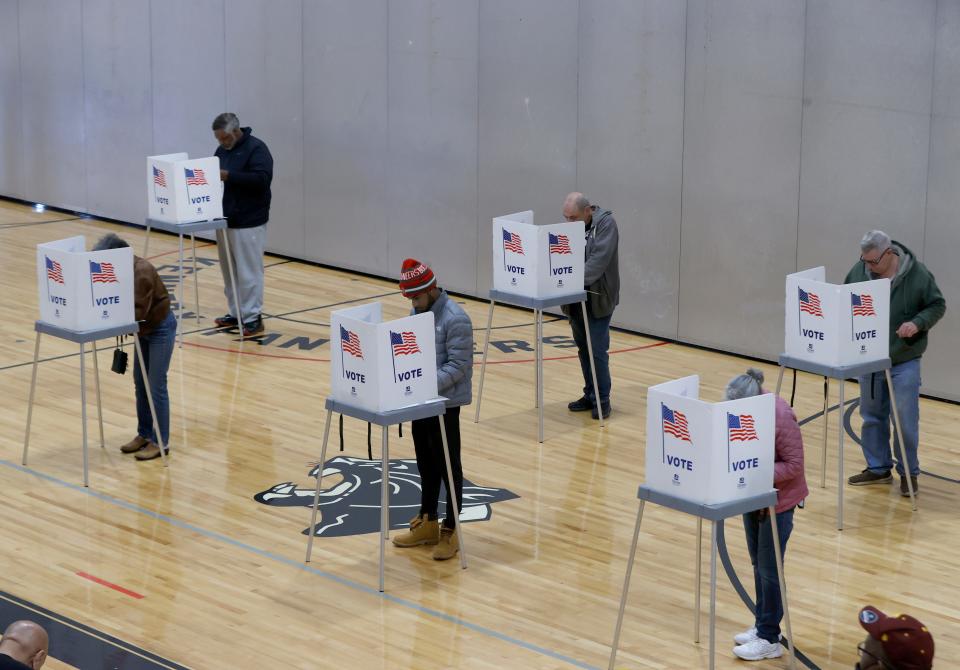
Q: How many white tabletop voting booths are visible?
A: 6